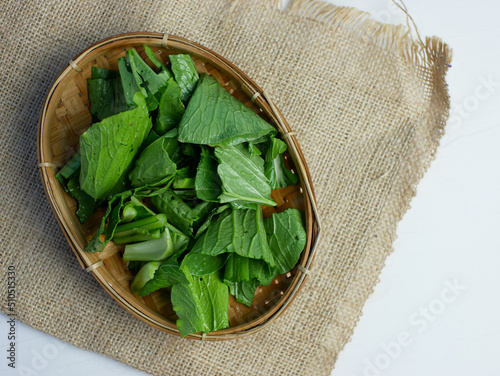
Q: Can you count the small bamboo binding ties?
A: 8